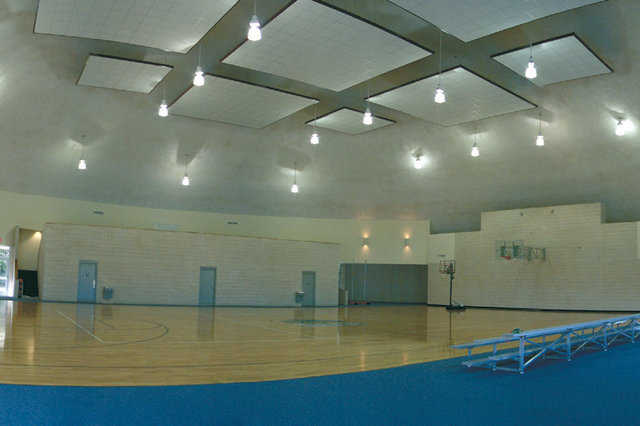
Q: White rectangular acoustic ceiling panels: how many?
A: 8